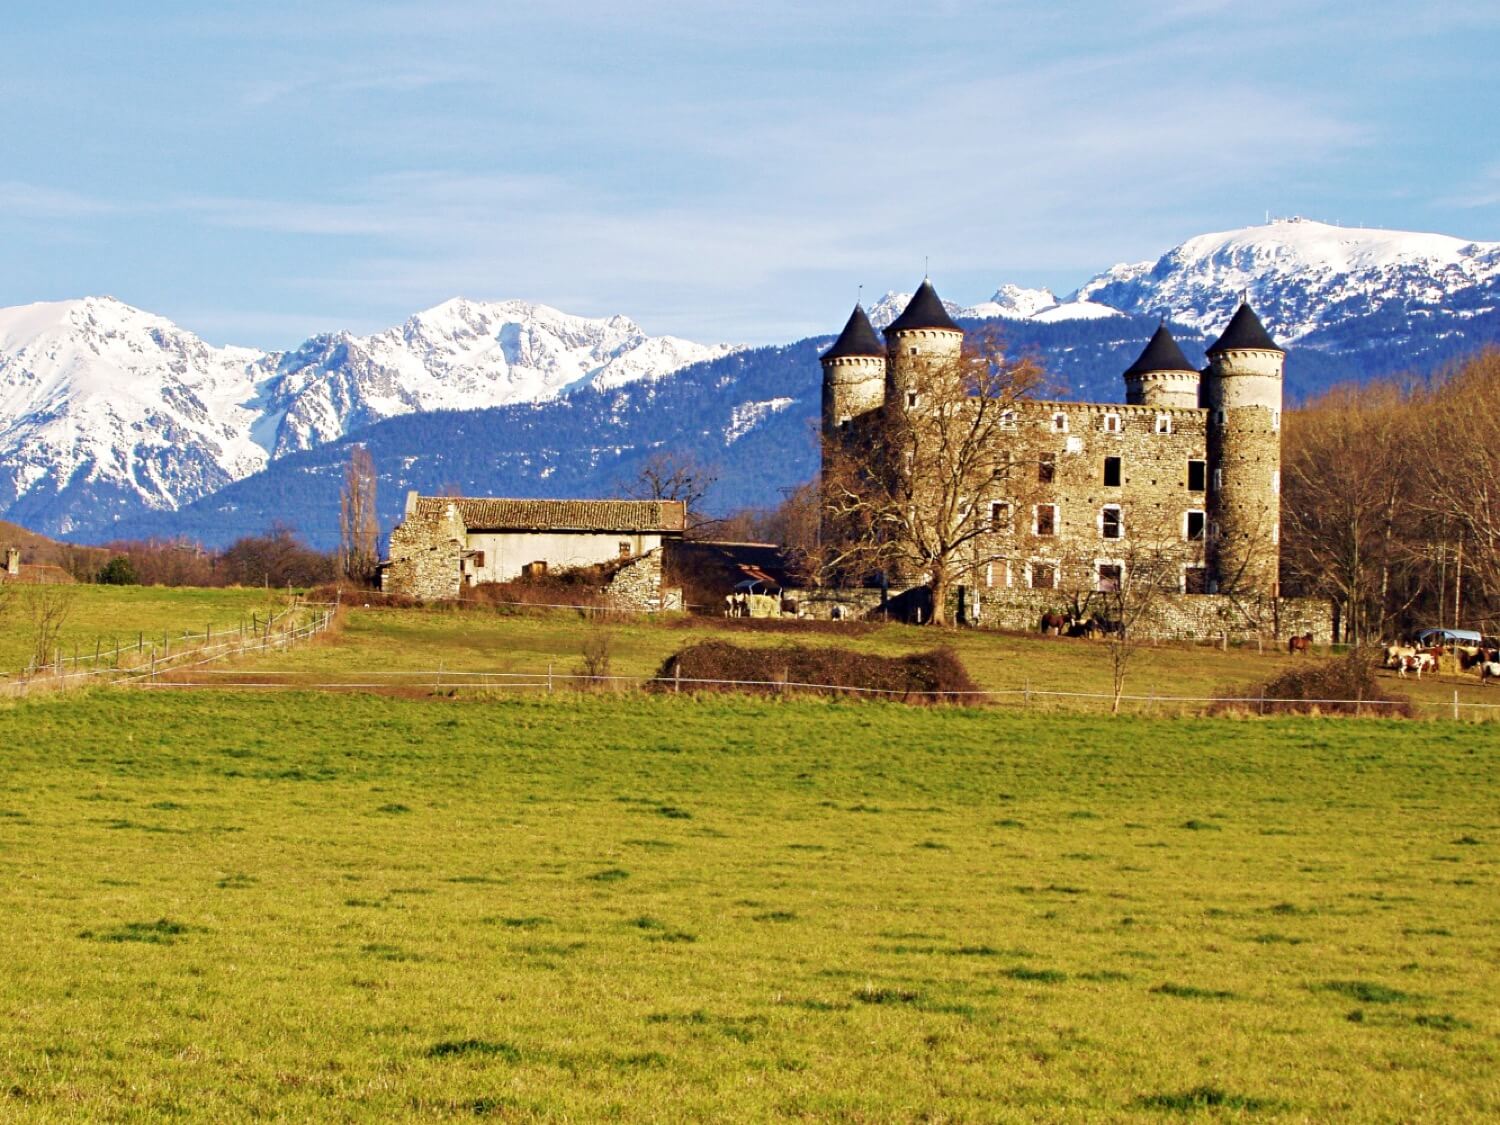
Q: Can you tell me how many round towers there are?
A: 4